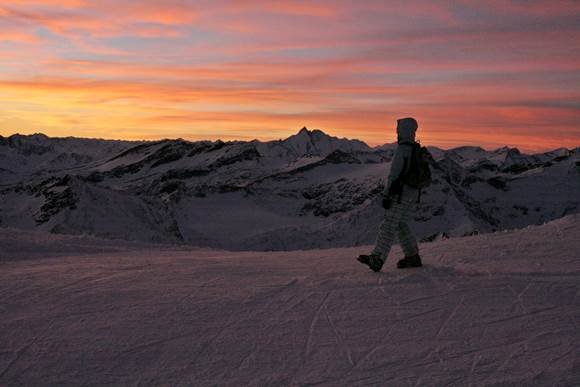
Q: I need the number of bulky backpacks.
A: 1